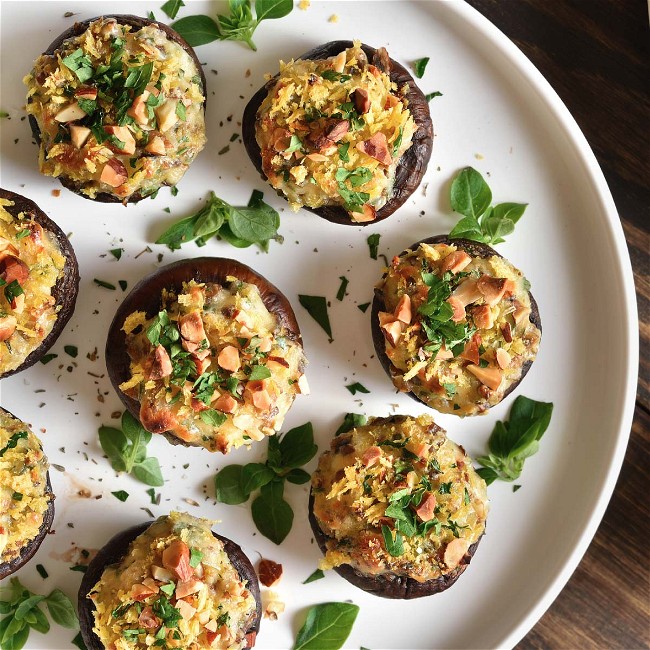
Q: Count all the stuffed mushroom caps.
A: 8